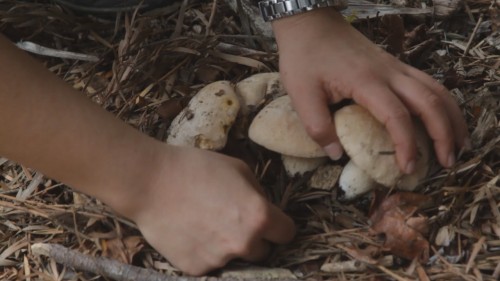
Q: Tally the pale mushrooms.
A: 4